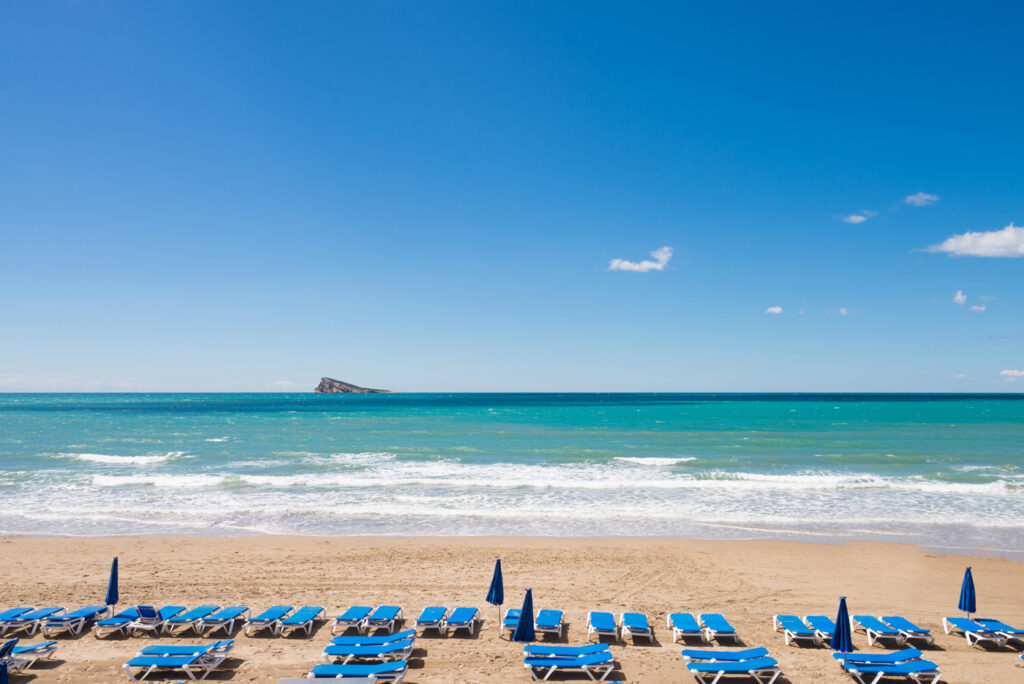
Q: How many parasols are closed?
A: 5